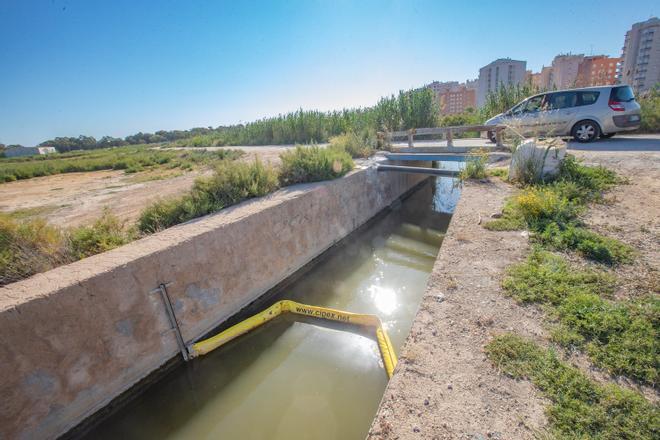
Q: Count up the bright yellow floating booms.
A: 1